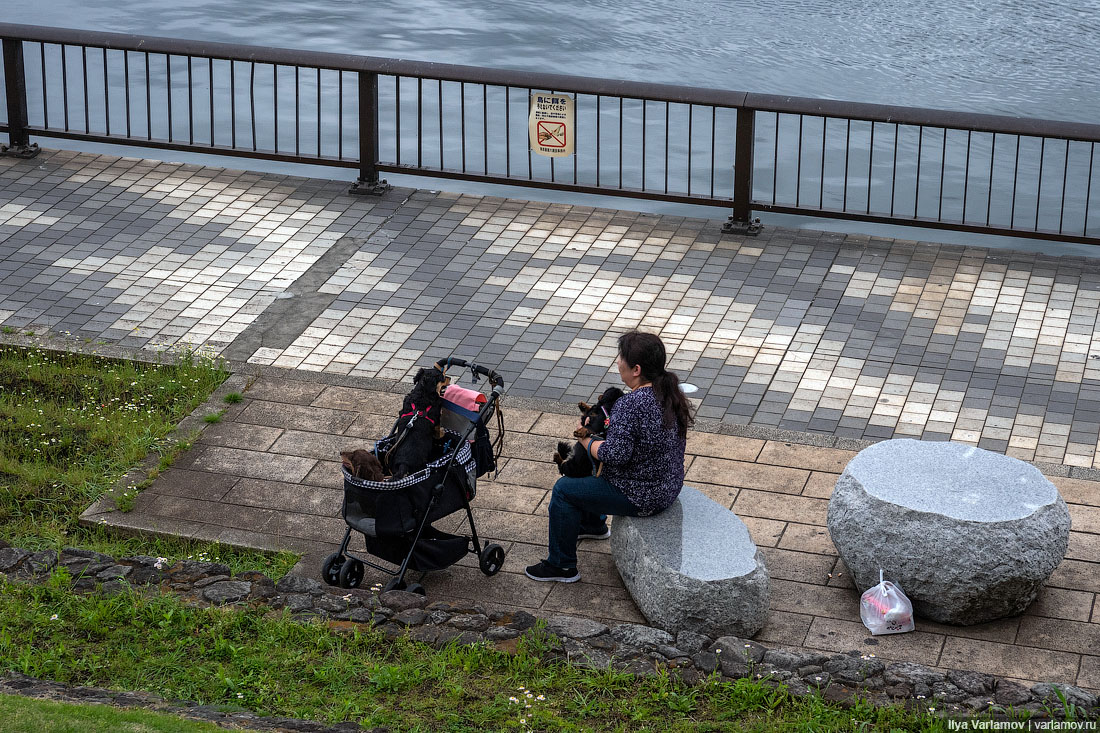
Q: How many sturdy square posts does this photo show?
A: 3